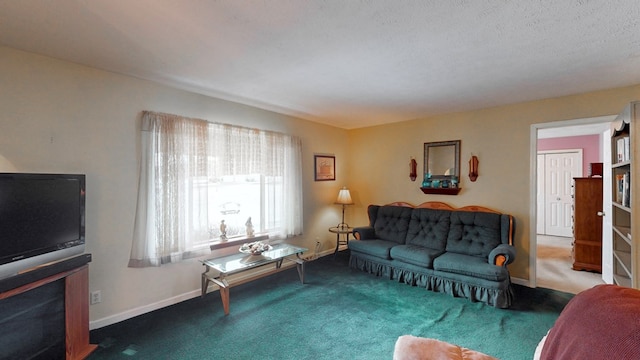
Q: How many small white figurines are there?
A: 2